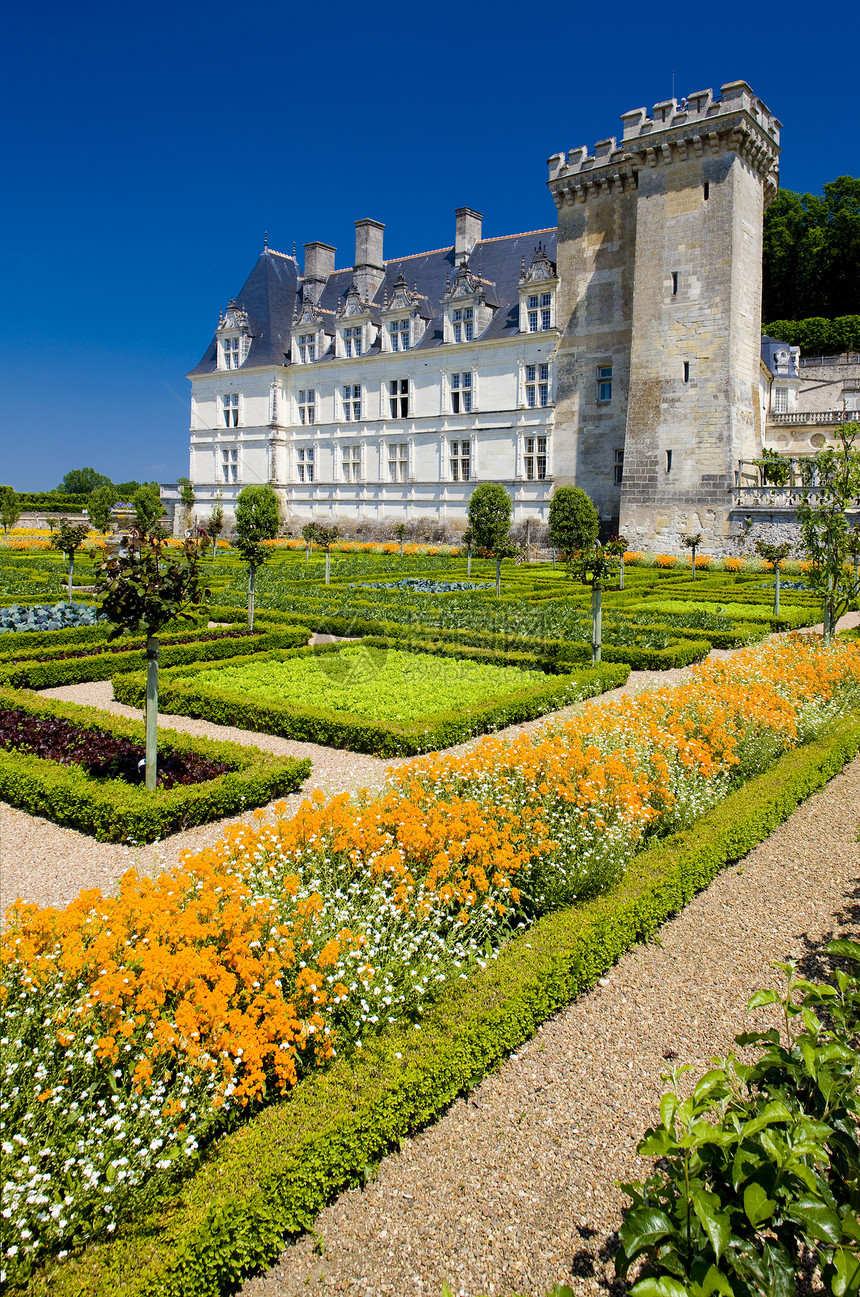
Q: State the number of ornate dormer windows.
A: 6